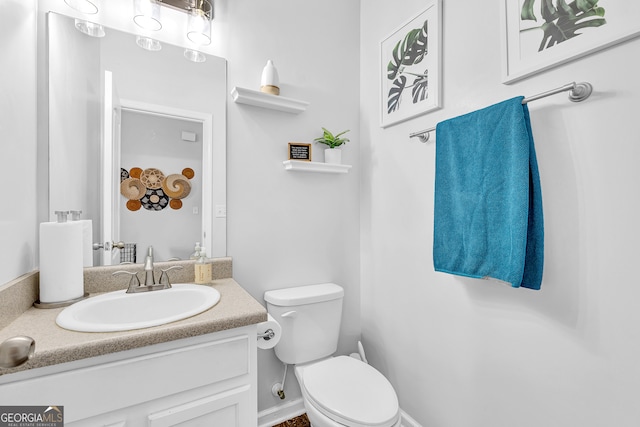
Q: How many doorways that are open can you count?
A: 1